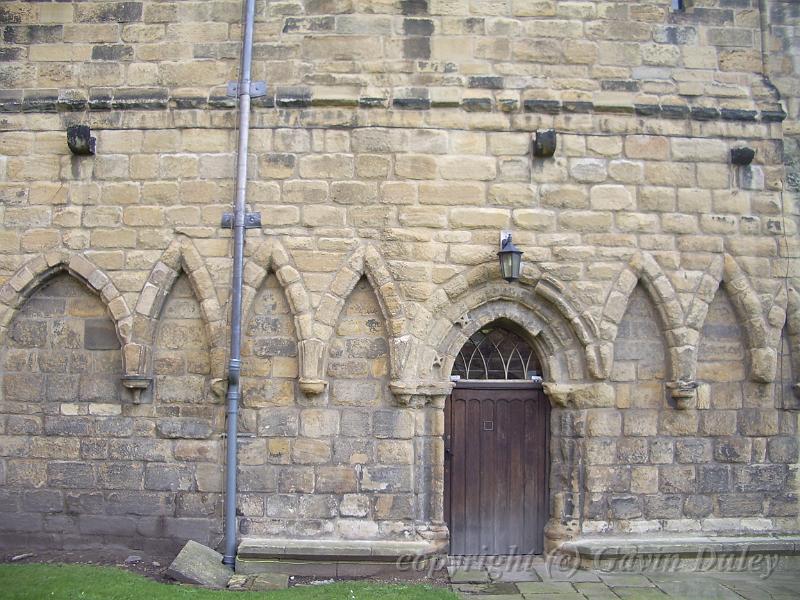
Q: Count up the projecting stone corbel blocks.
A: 3